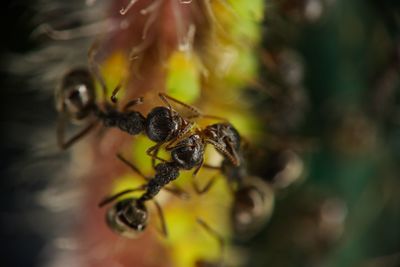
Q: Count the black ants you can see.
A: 3